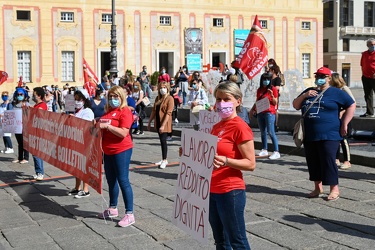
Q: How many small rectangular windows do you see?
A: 7